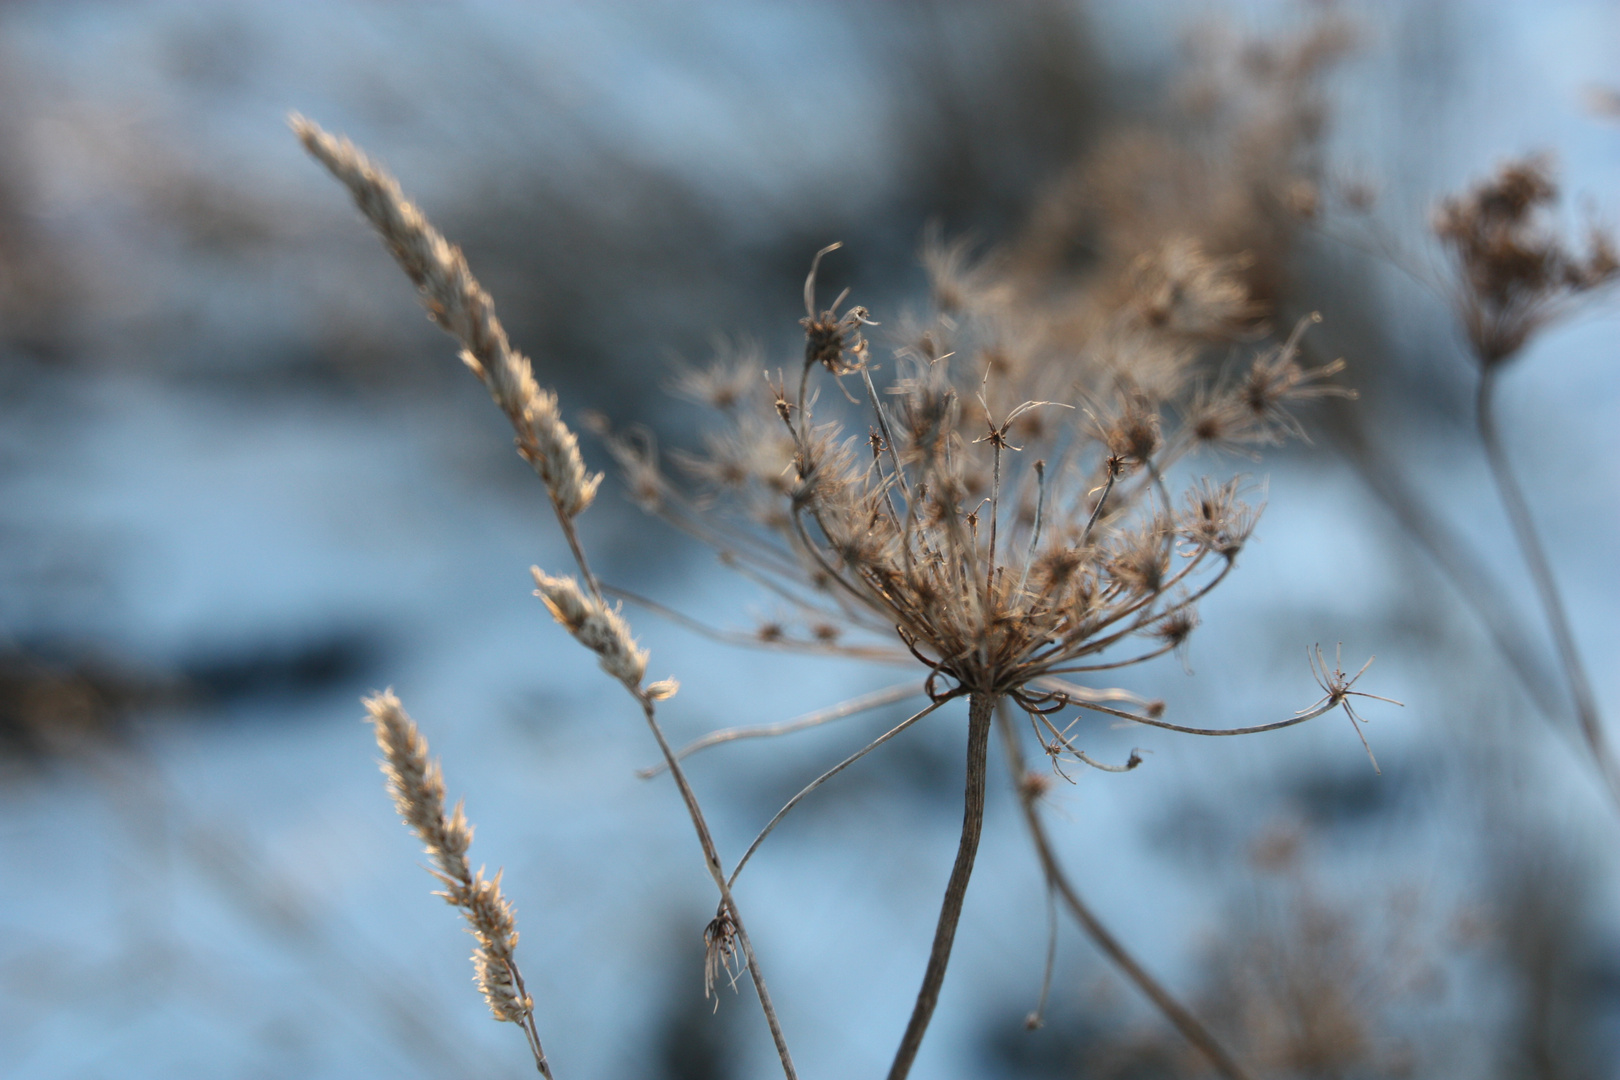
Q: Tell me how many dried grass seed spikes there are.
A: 3